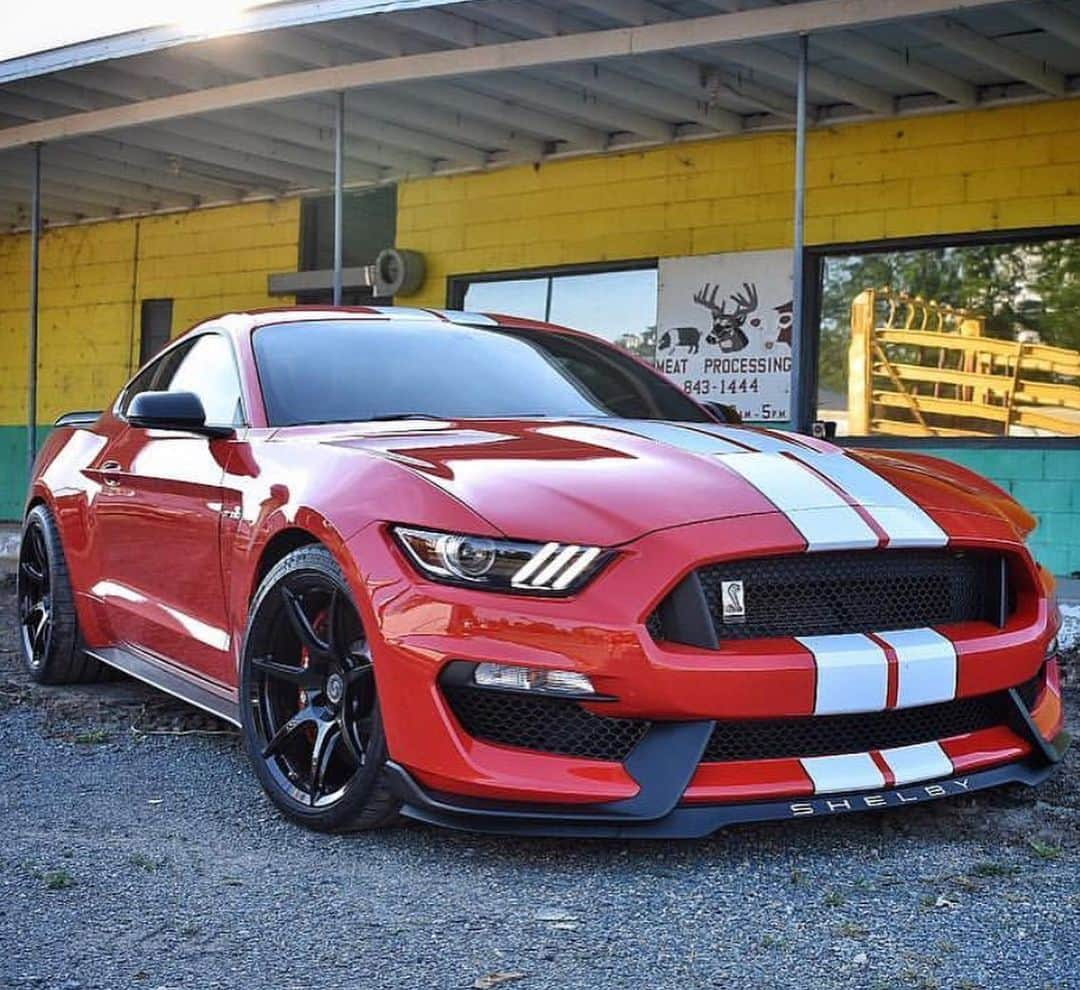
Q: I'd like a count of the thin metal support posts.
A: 3